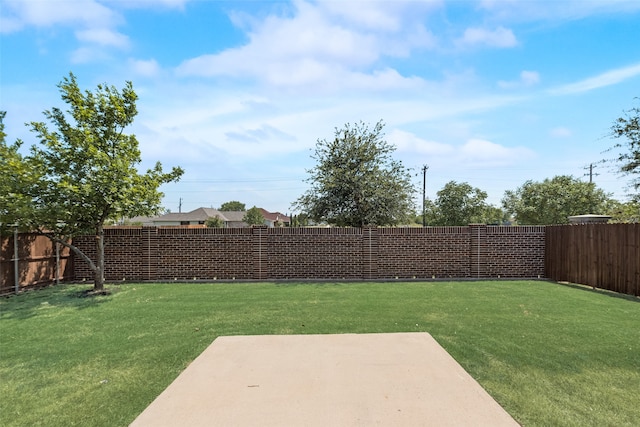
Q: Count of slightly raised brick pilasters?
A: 4